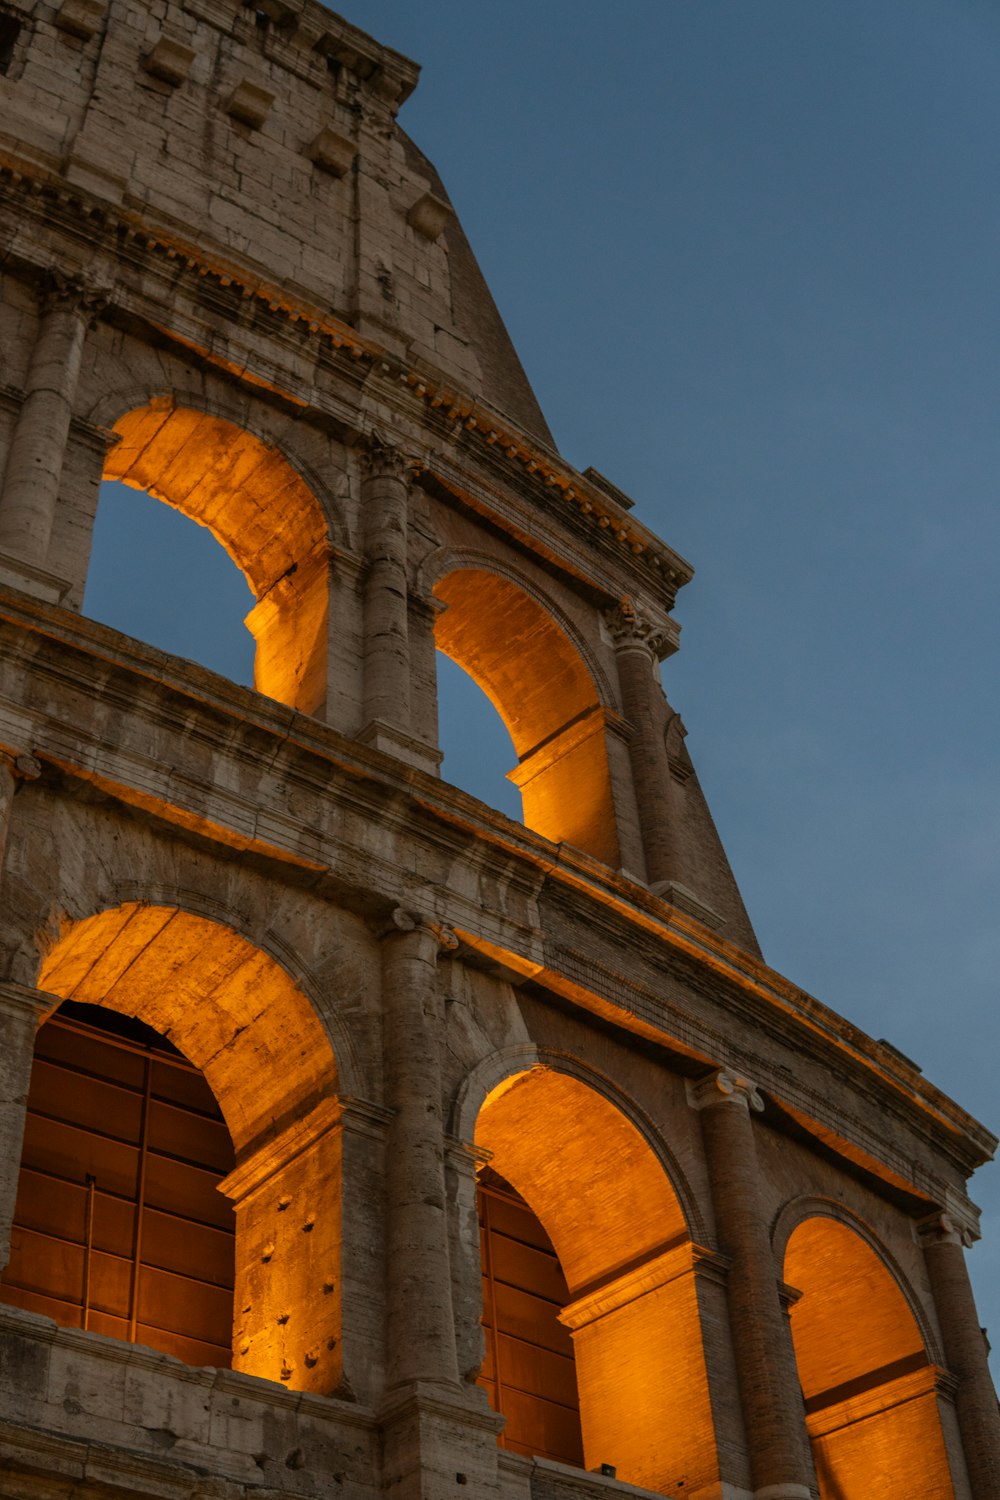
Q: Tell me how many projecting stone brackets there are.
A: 5